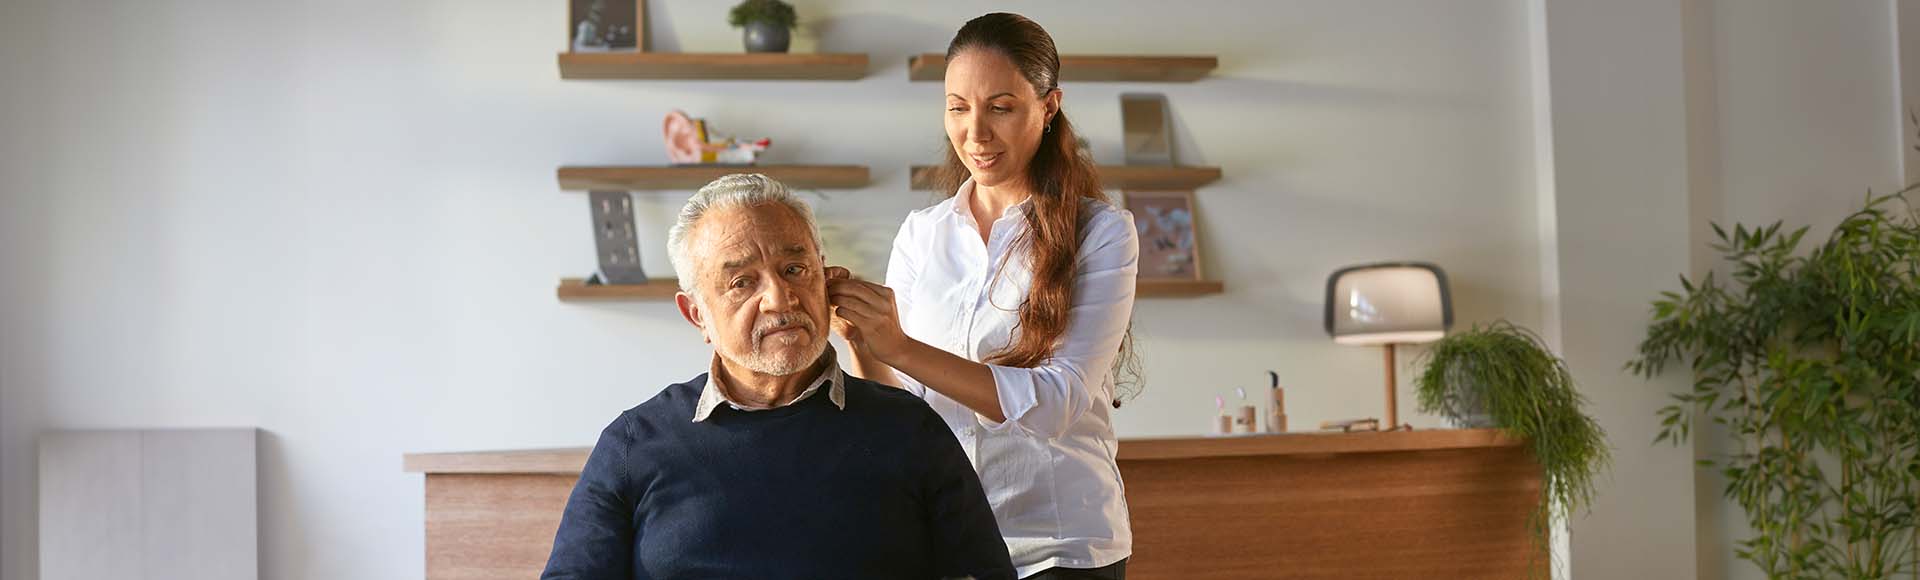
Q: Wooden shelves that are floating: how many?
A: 6